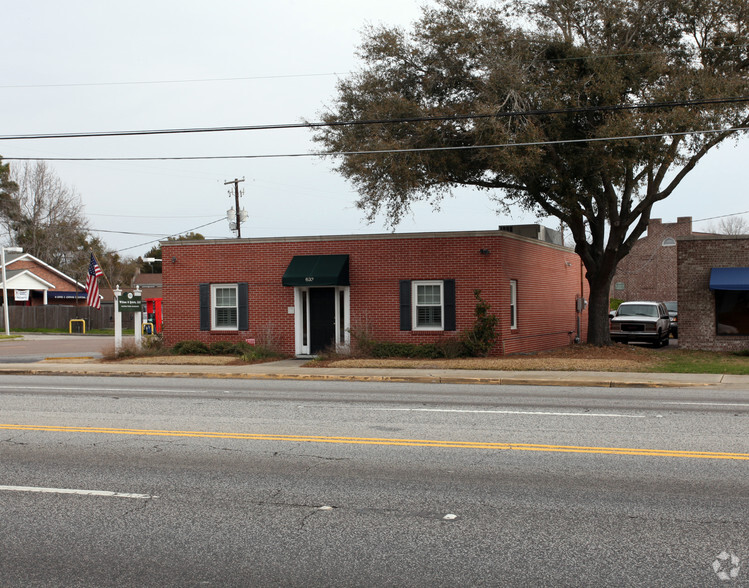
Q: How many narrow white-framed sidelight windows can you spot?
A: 2